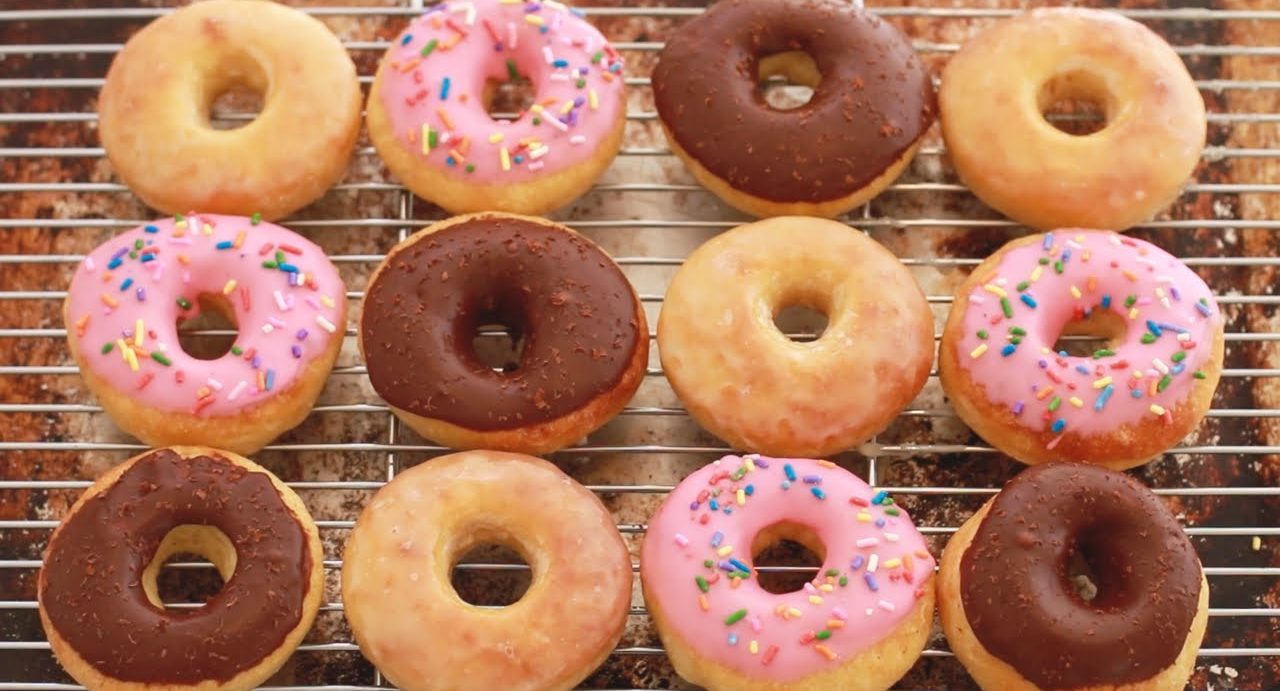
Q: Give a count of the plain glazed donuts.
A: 4